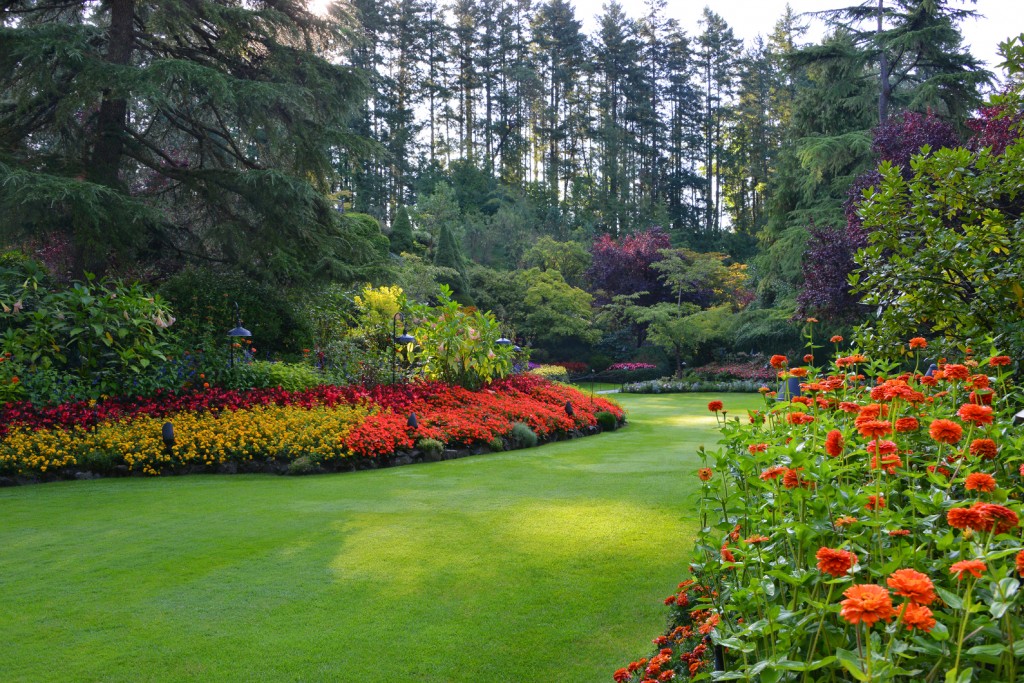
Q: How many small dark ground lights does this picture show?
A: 3